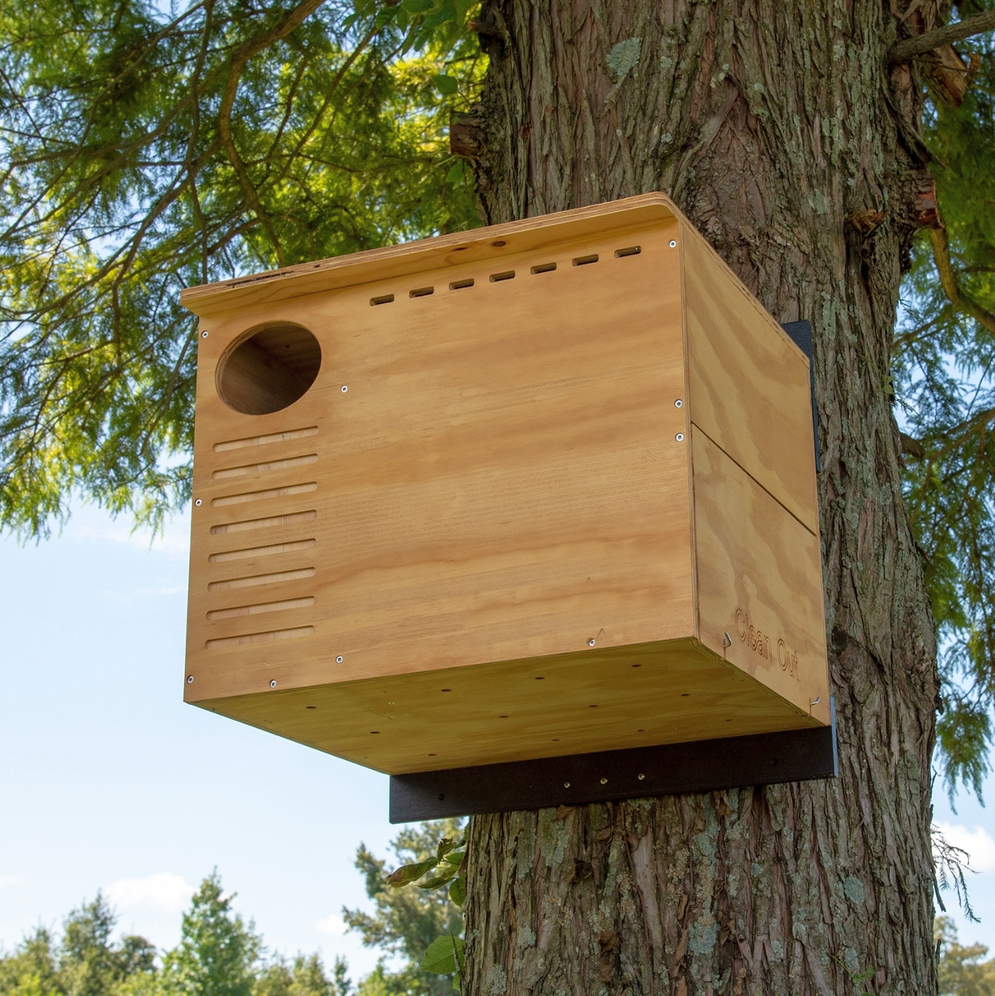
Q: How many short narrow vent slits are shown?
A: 7